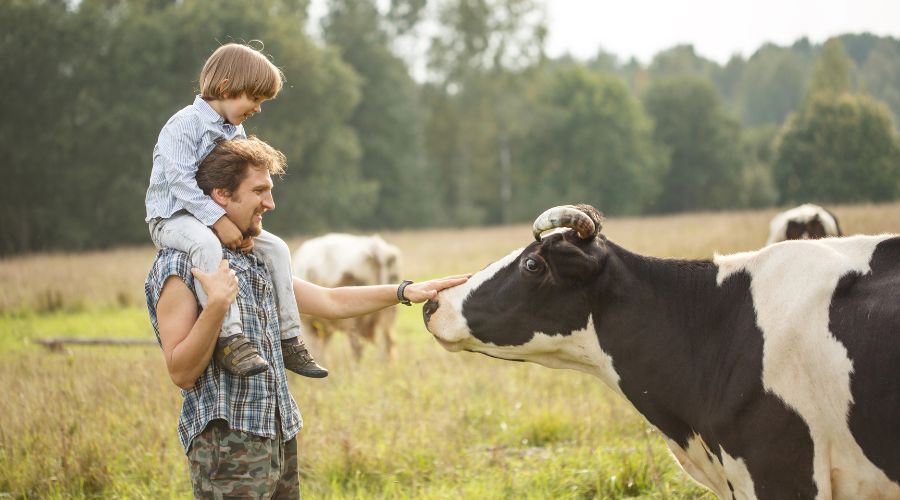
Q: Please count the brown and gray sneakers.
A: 2